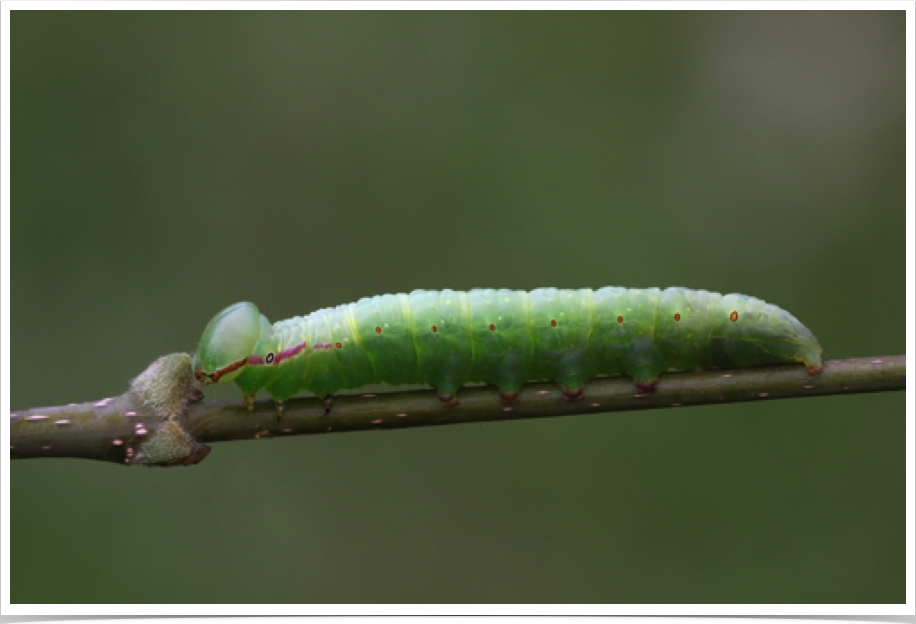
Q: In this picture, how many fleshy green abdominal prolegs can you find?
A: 4